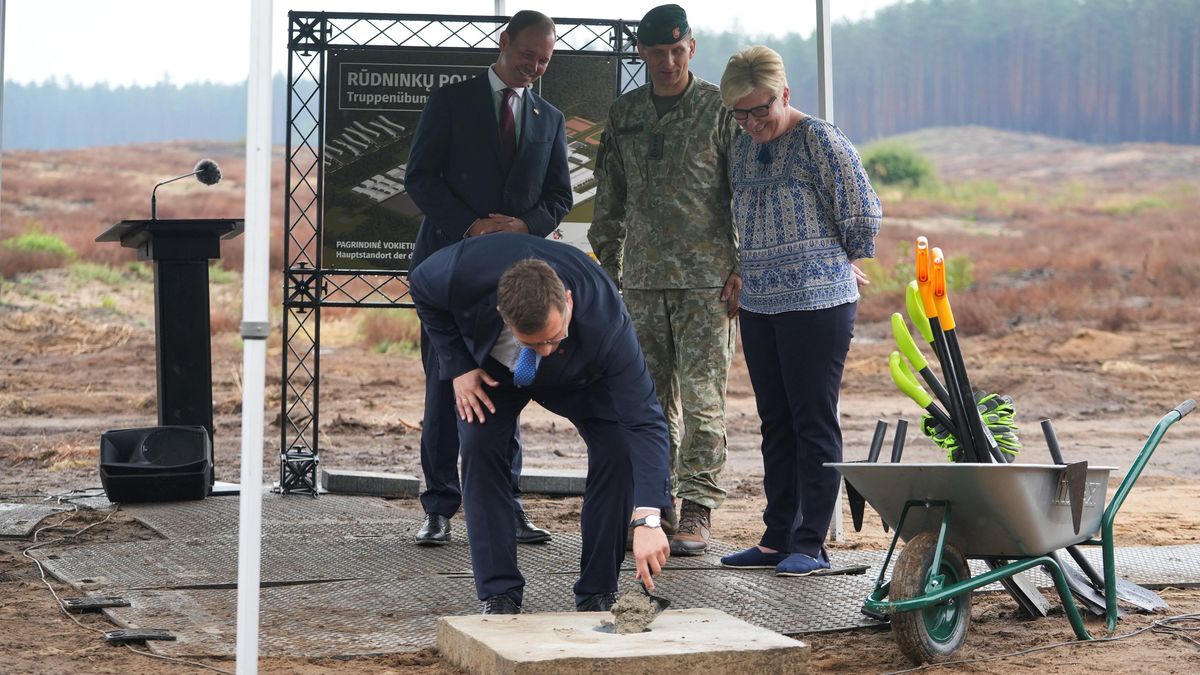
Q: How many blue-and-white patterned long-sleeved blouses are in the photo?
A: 1